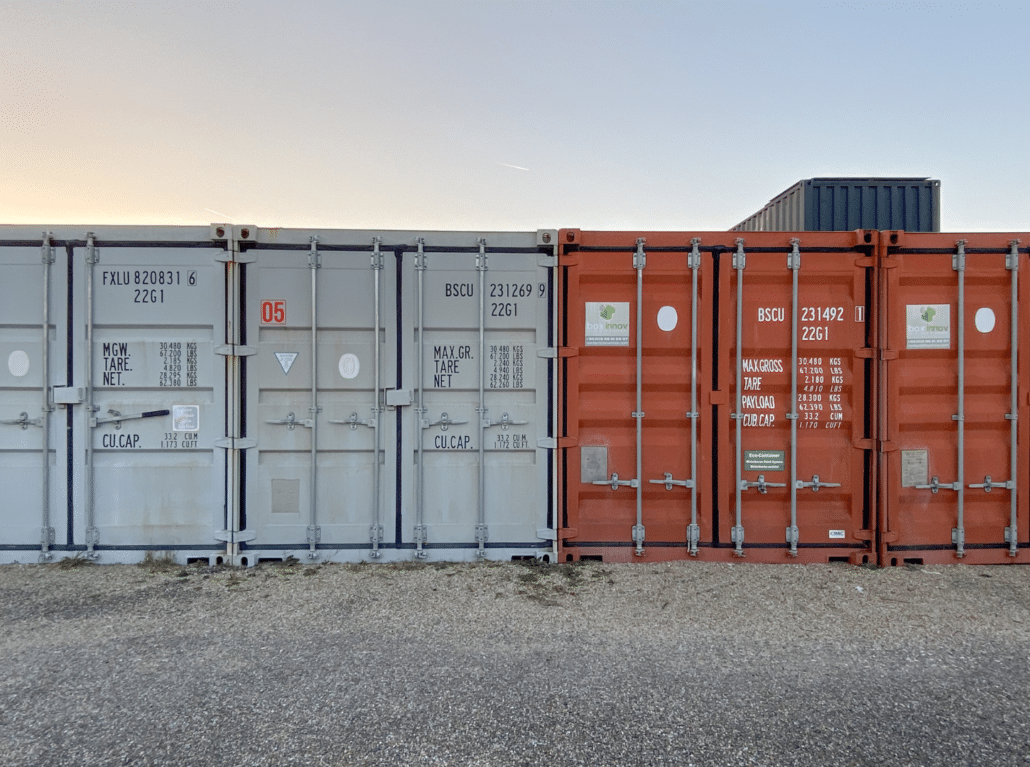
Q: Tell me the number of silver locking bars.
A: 12